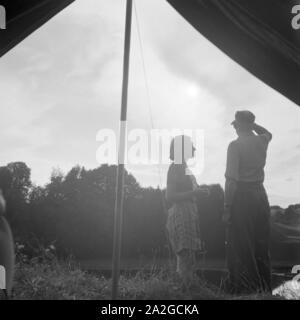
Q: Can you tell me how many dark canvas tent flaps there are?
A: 2